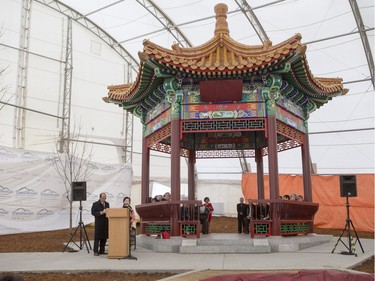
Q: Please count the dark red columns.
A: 6